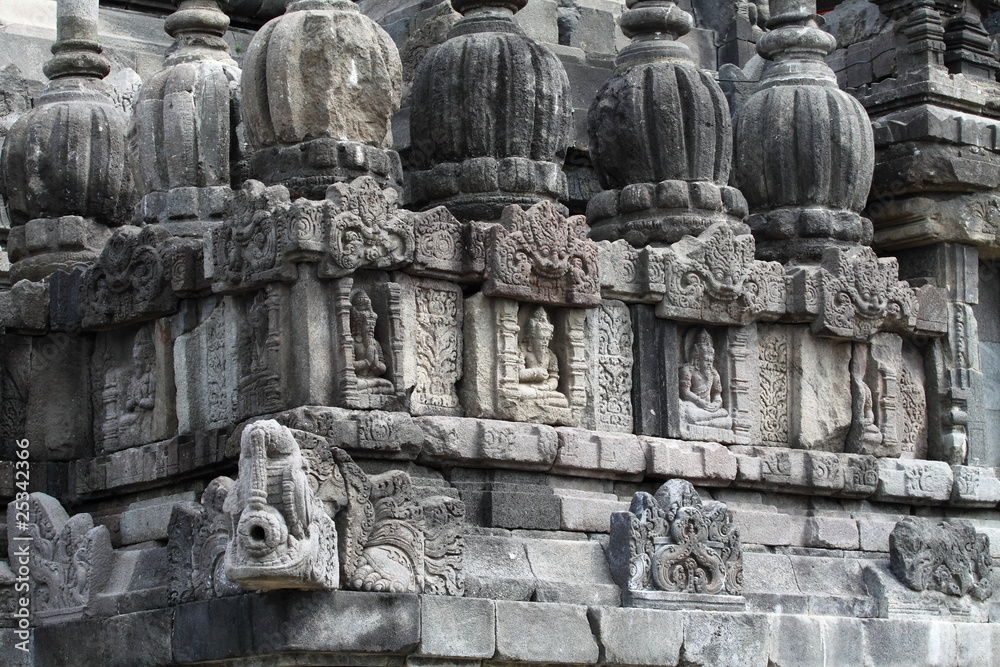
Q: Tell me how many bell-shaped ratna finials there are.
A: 6